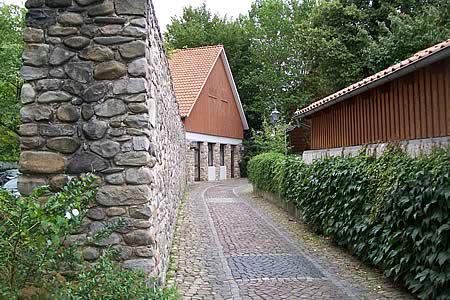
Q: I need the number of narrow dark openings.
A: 4